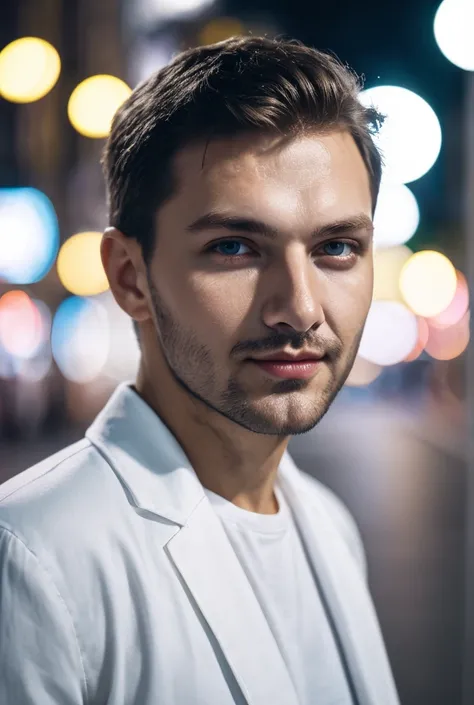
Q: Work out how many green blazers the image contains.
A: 0